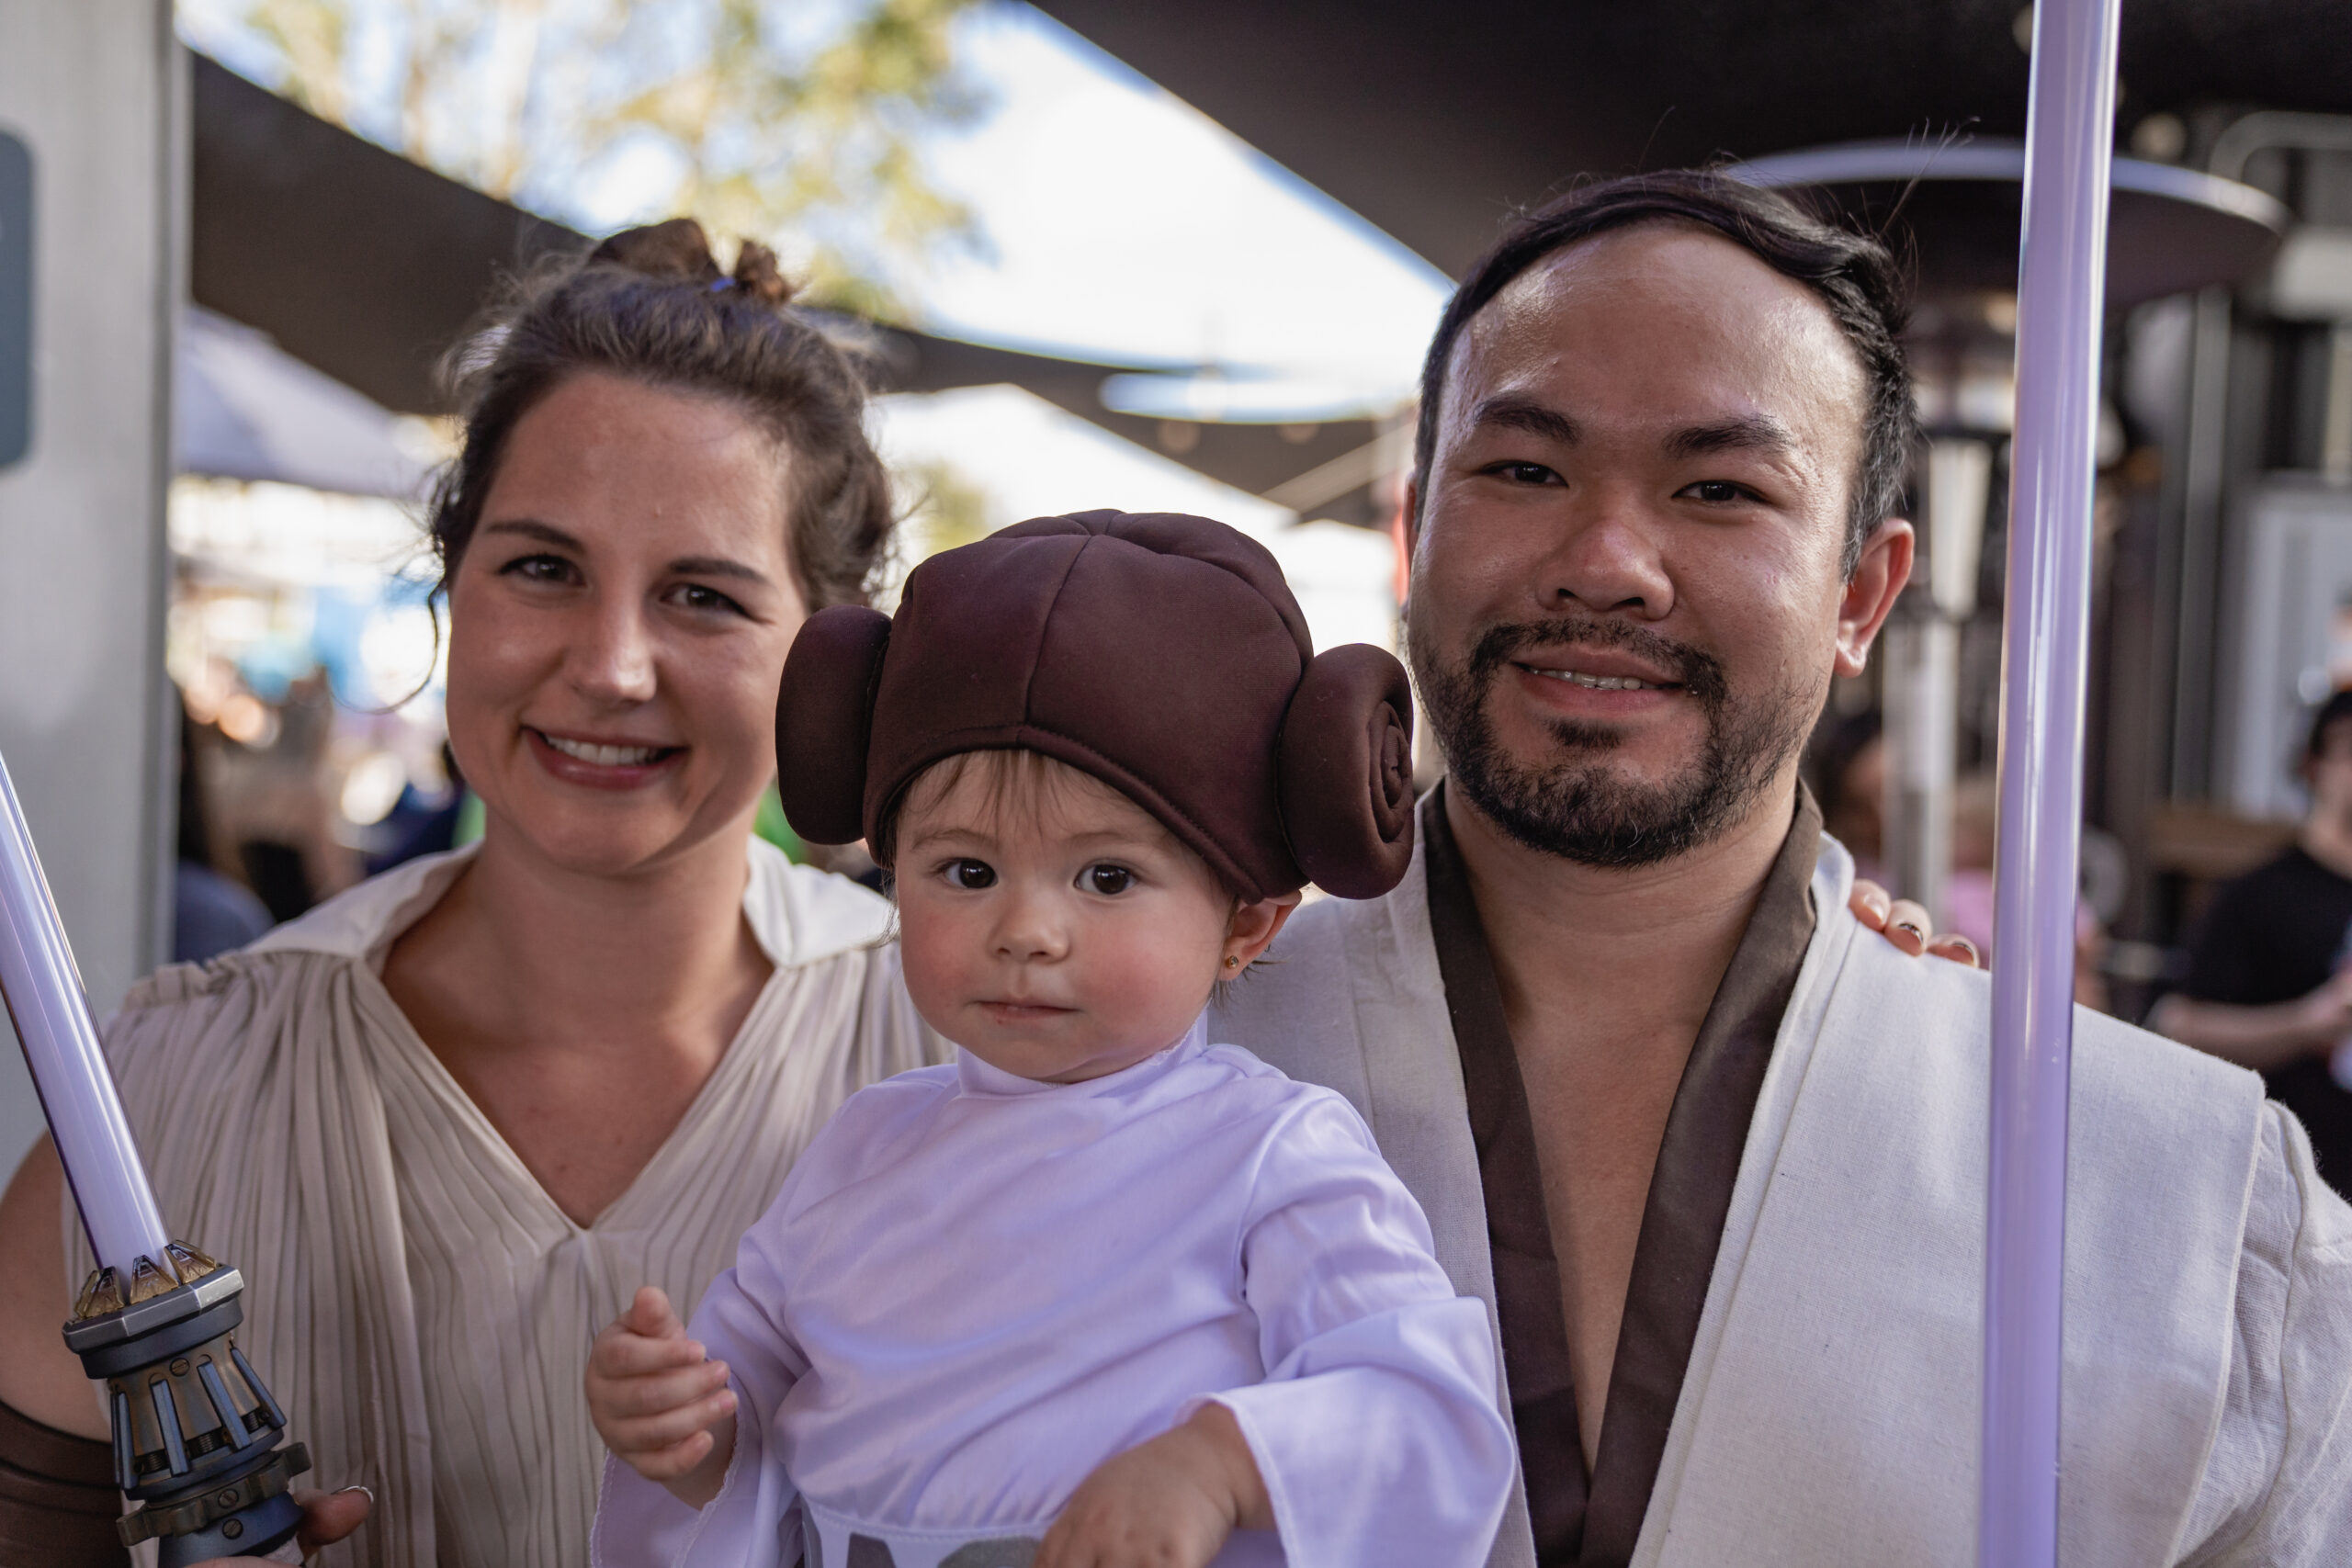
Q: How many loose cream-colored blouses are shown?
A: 1